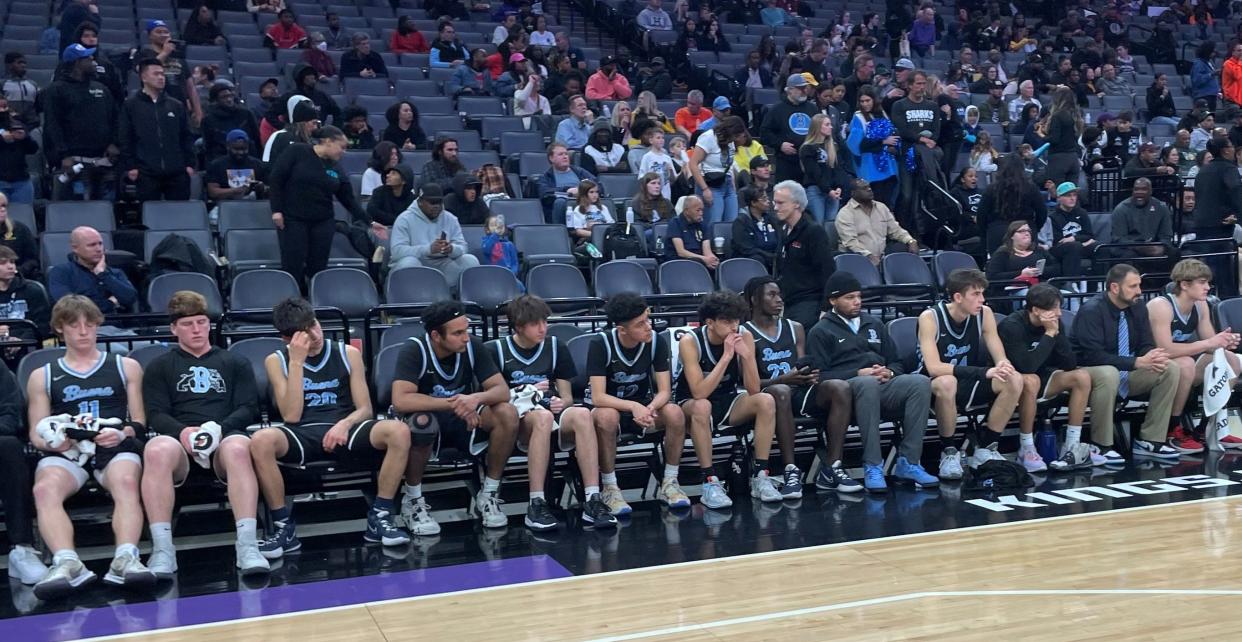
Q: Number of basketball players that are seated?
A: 11